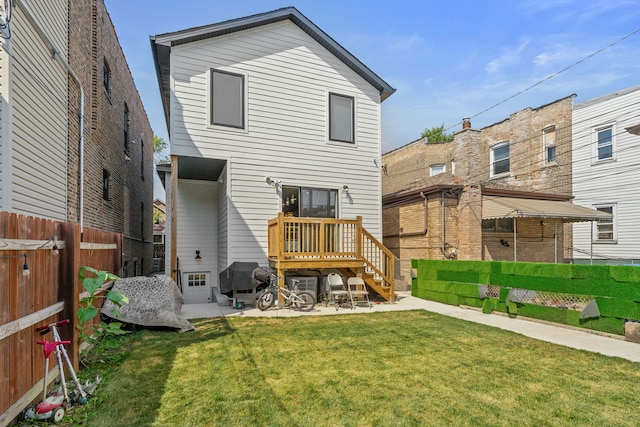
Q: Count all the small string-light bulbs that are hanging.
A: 2